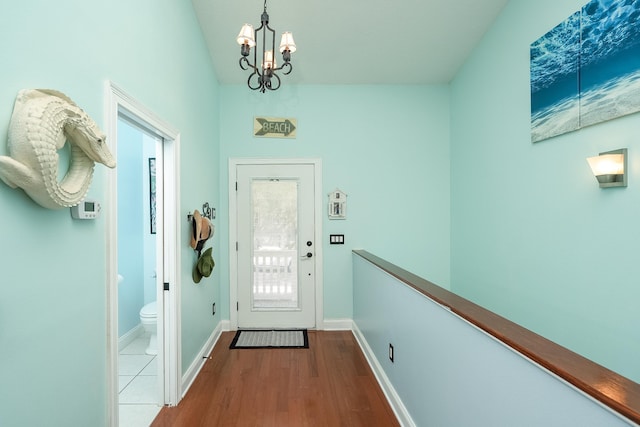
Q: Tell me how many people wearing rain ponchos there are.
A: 0